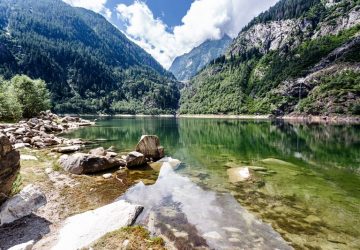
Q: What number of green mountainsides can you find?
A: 2